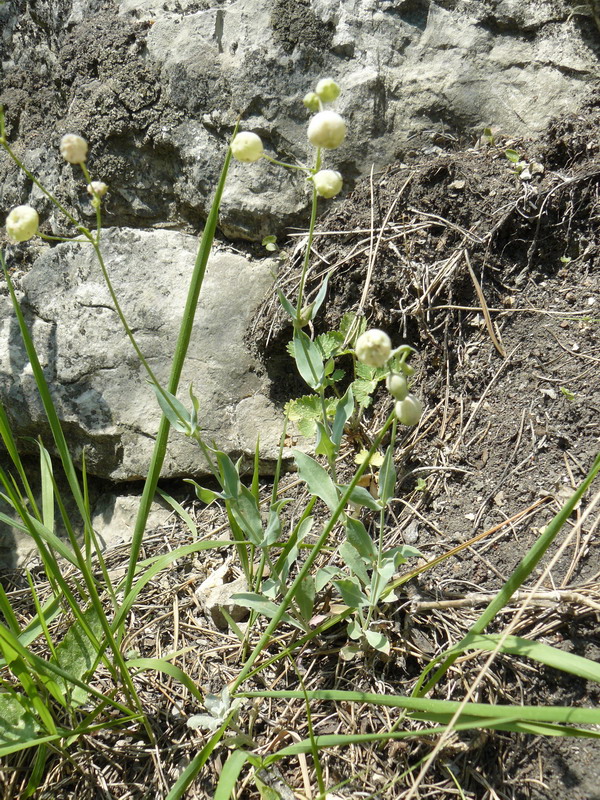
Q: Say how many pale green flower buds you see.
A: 11